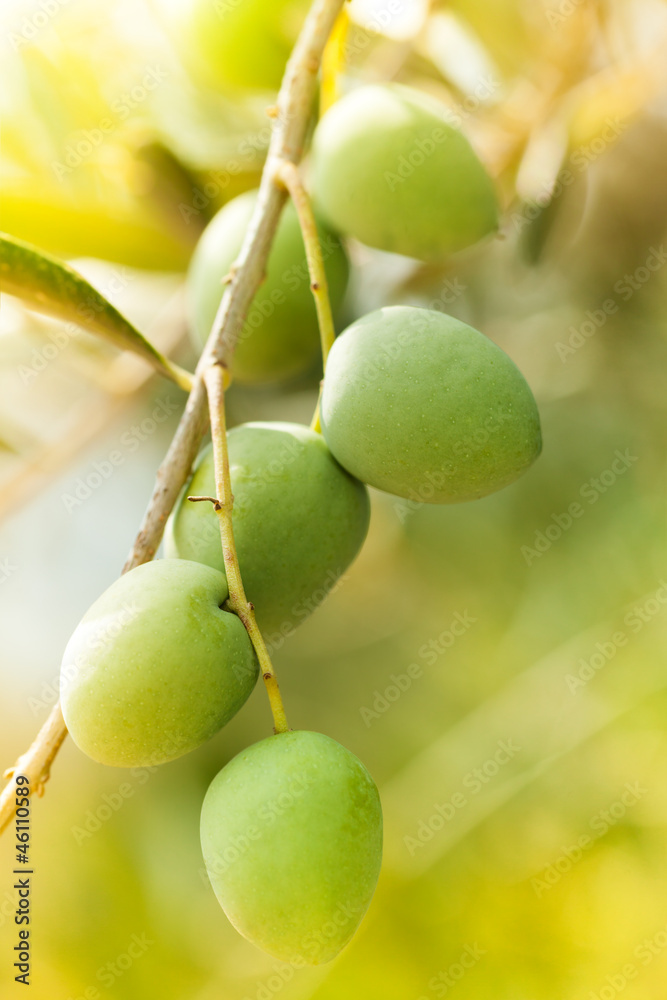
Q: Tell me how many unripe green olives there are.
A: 6